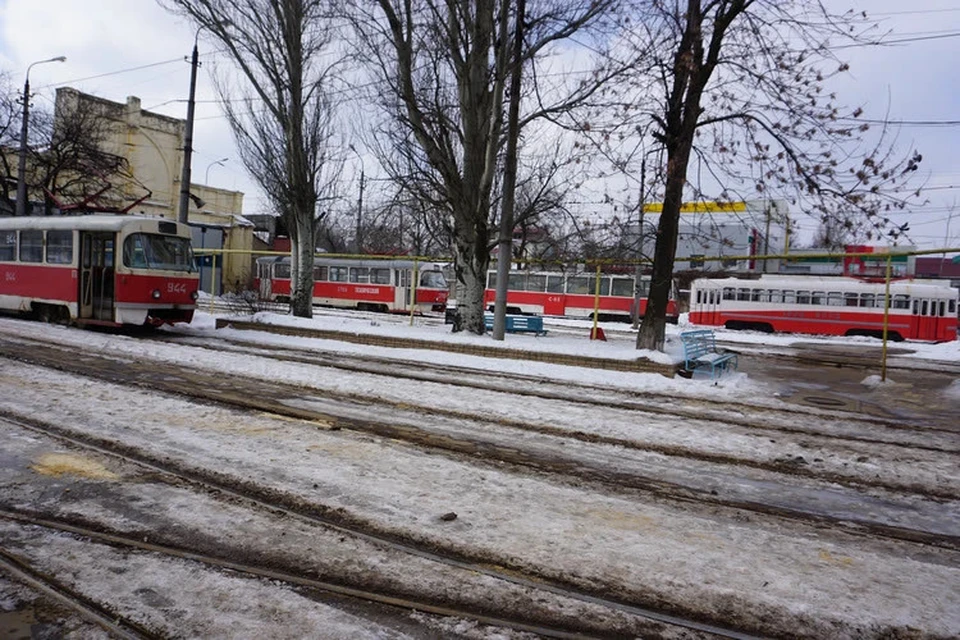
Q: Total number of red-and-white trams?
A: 4